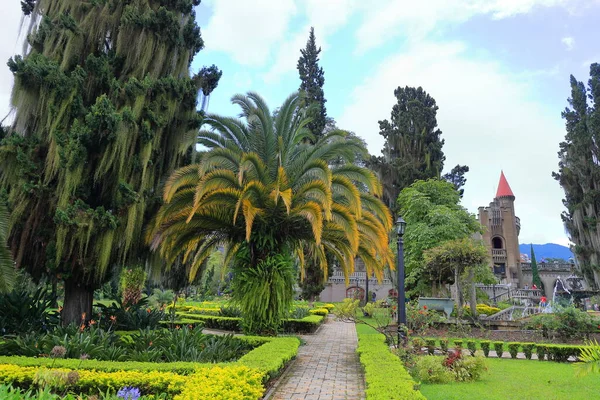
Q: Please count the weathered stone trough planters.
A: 1